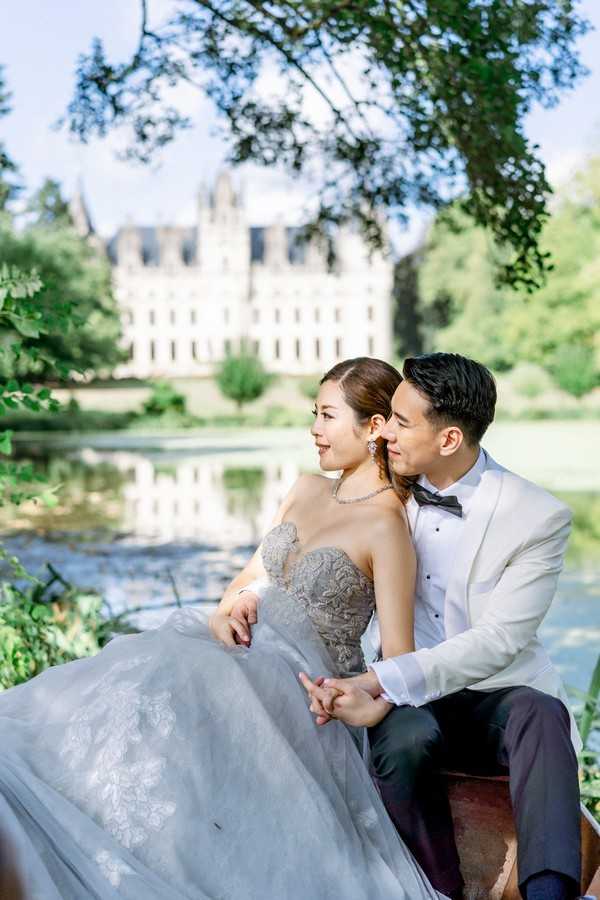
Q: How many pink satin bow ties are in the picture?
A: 0